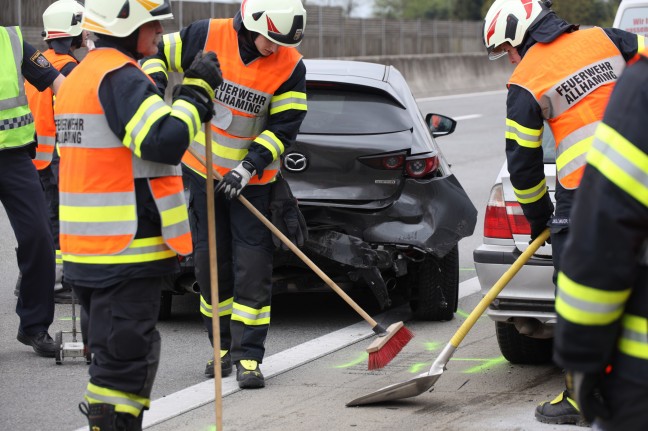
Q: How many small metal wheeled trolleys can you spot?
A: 1